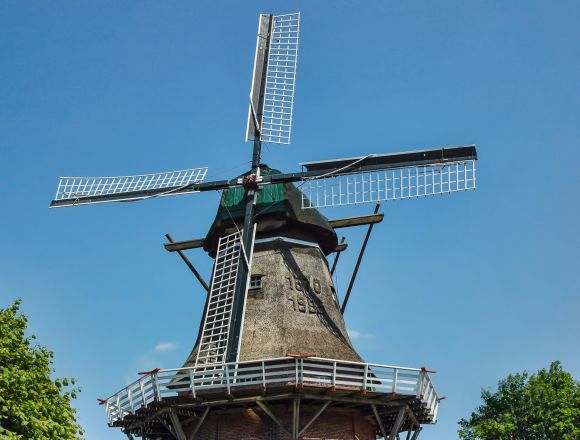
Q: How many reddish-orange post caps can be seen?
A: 5